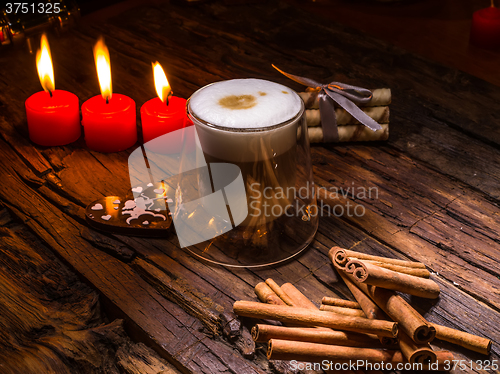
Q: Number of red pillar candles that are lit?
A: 3